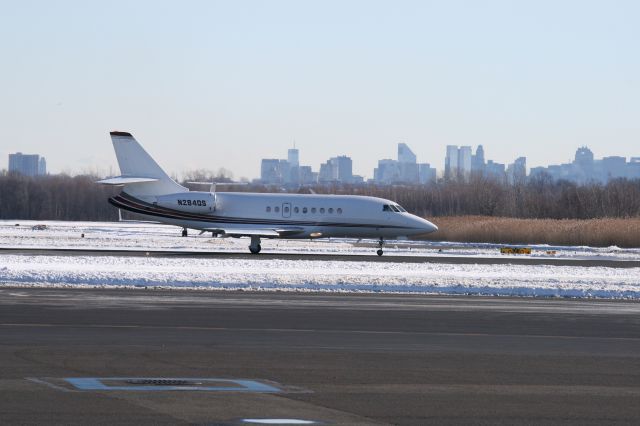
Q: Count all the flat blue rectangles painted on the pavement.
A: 1